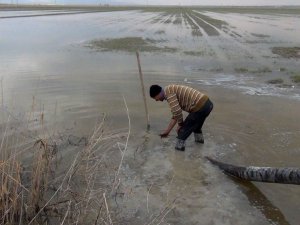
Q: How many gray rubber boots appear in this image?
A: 2